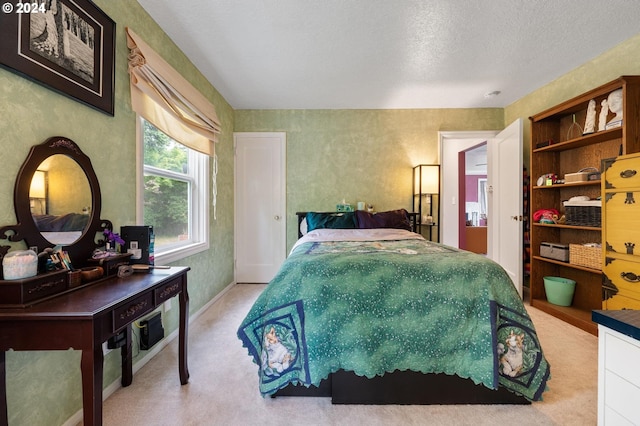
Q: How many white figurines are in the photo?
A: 3